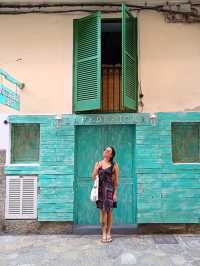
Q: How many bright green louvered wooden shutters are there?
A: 2